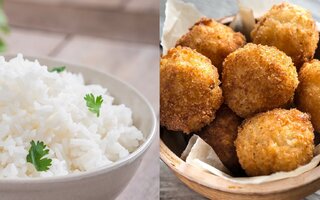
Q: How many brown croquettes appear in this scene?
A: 7